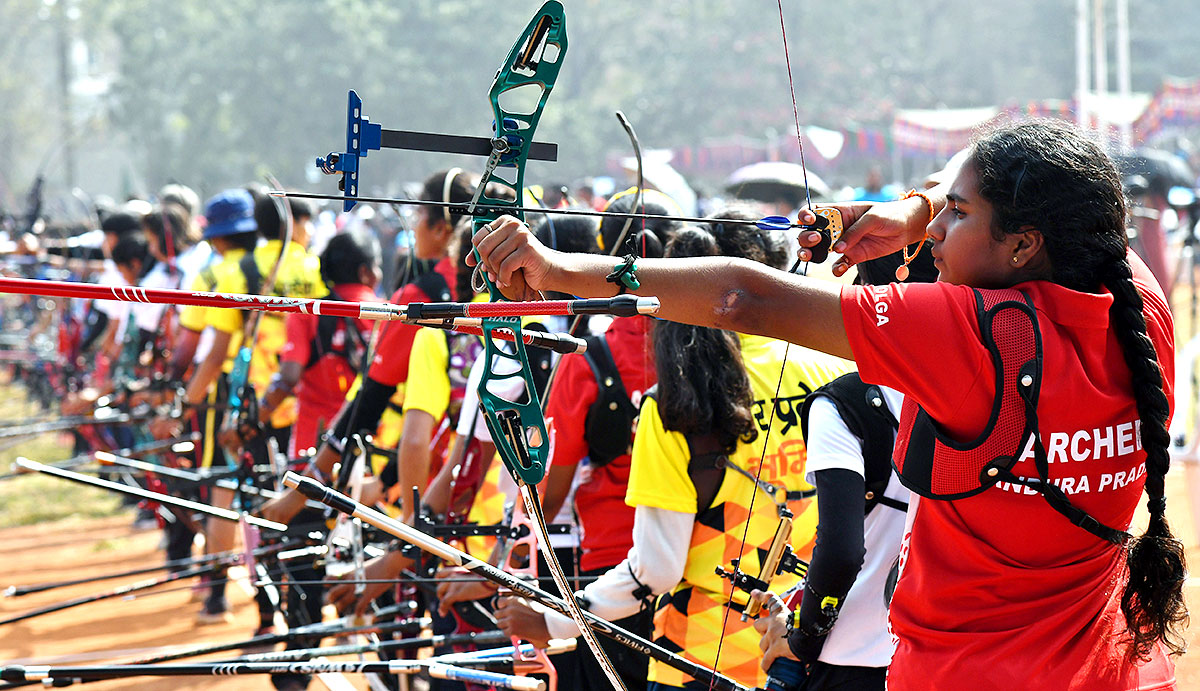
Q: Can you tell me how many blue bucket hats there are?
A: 1